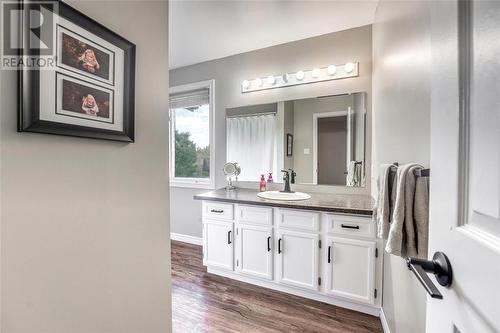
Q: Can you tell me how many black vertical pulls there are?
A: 4